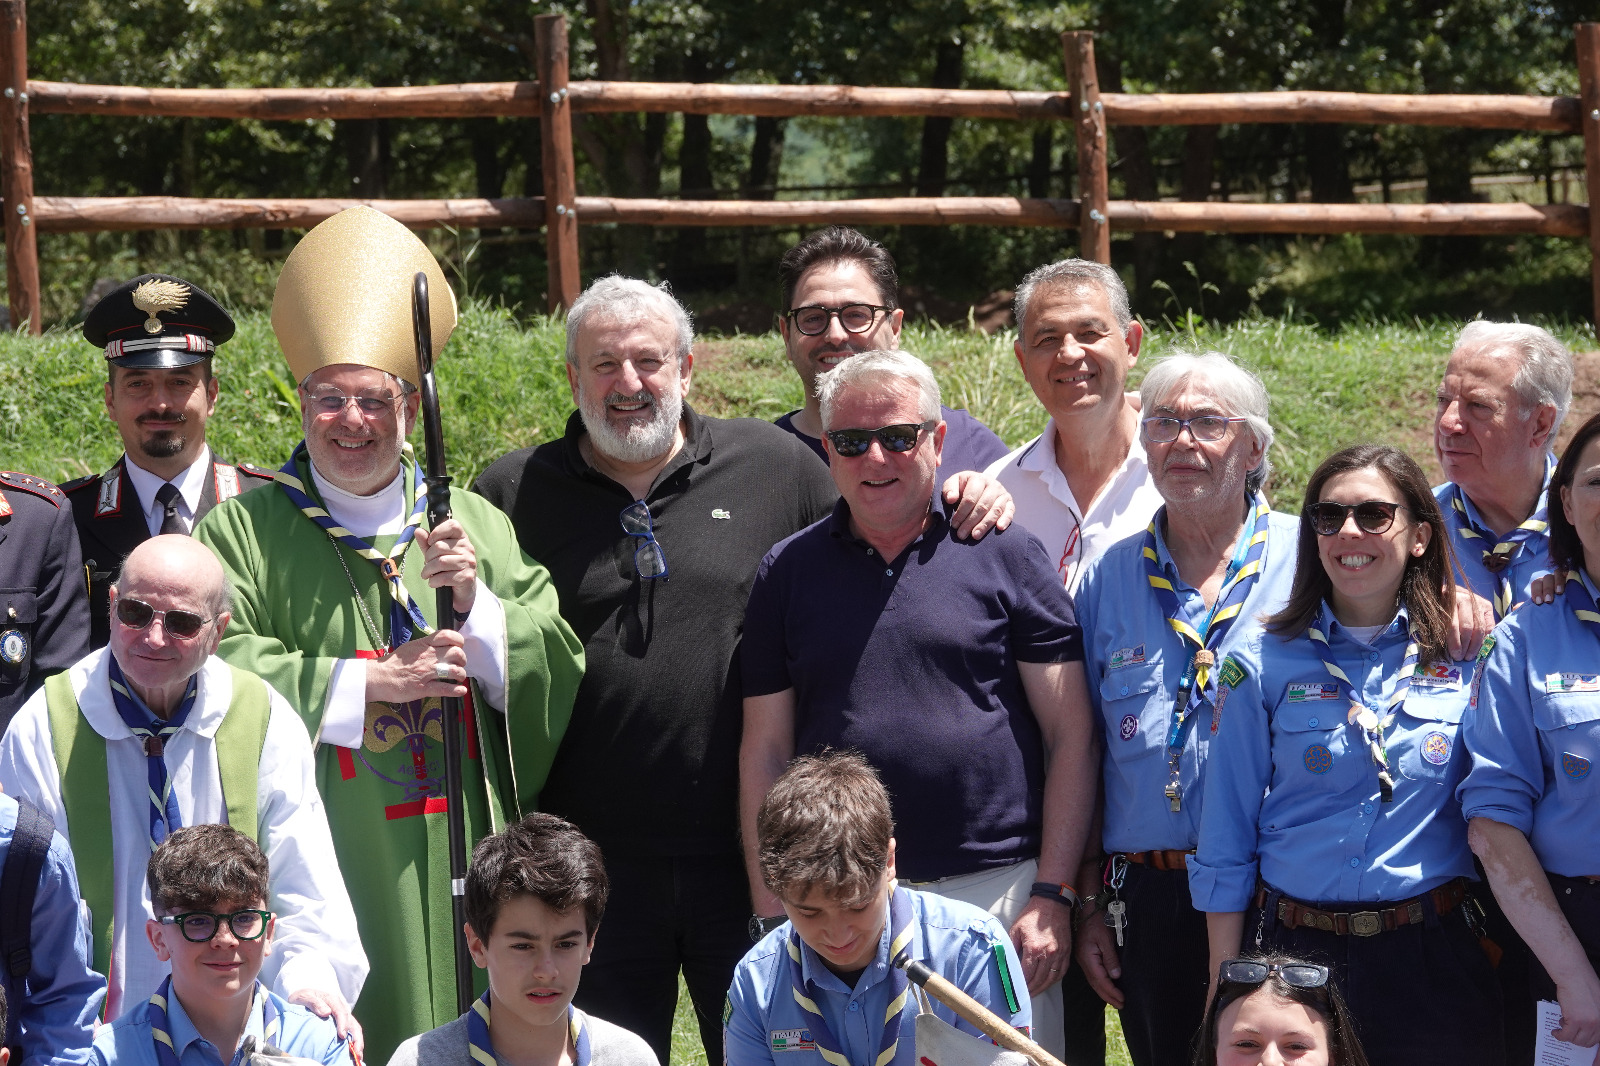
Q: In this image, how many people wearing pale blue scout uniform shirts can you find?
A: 7